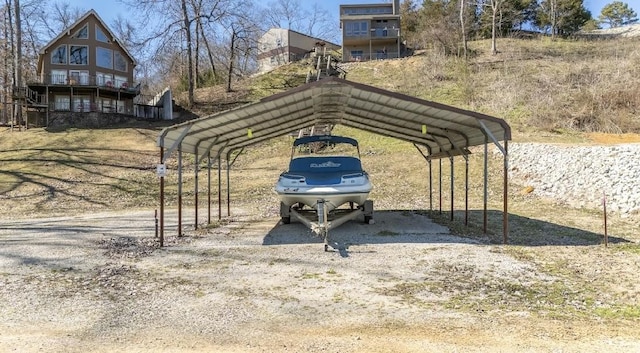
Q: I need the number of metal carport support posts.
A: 12